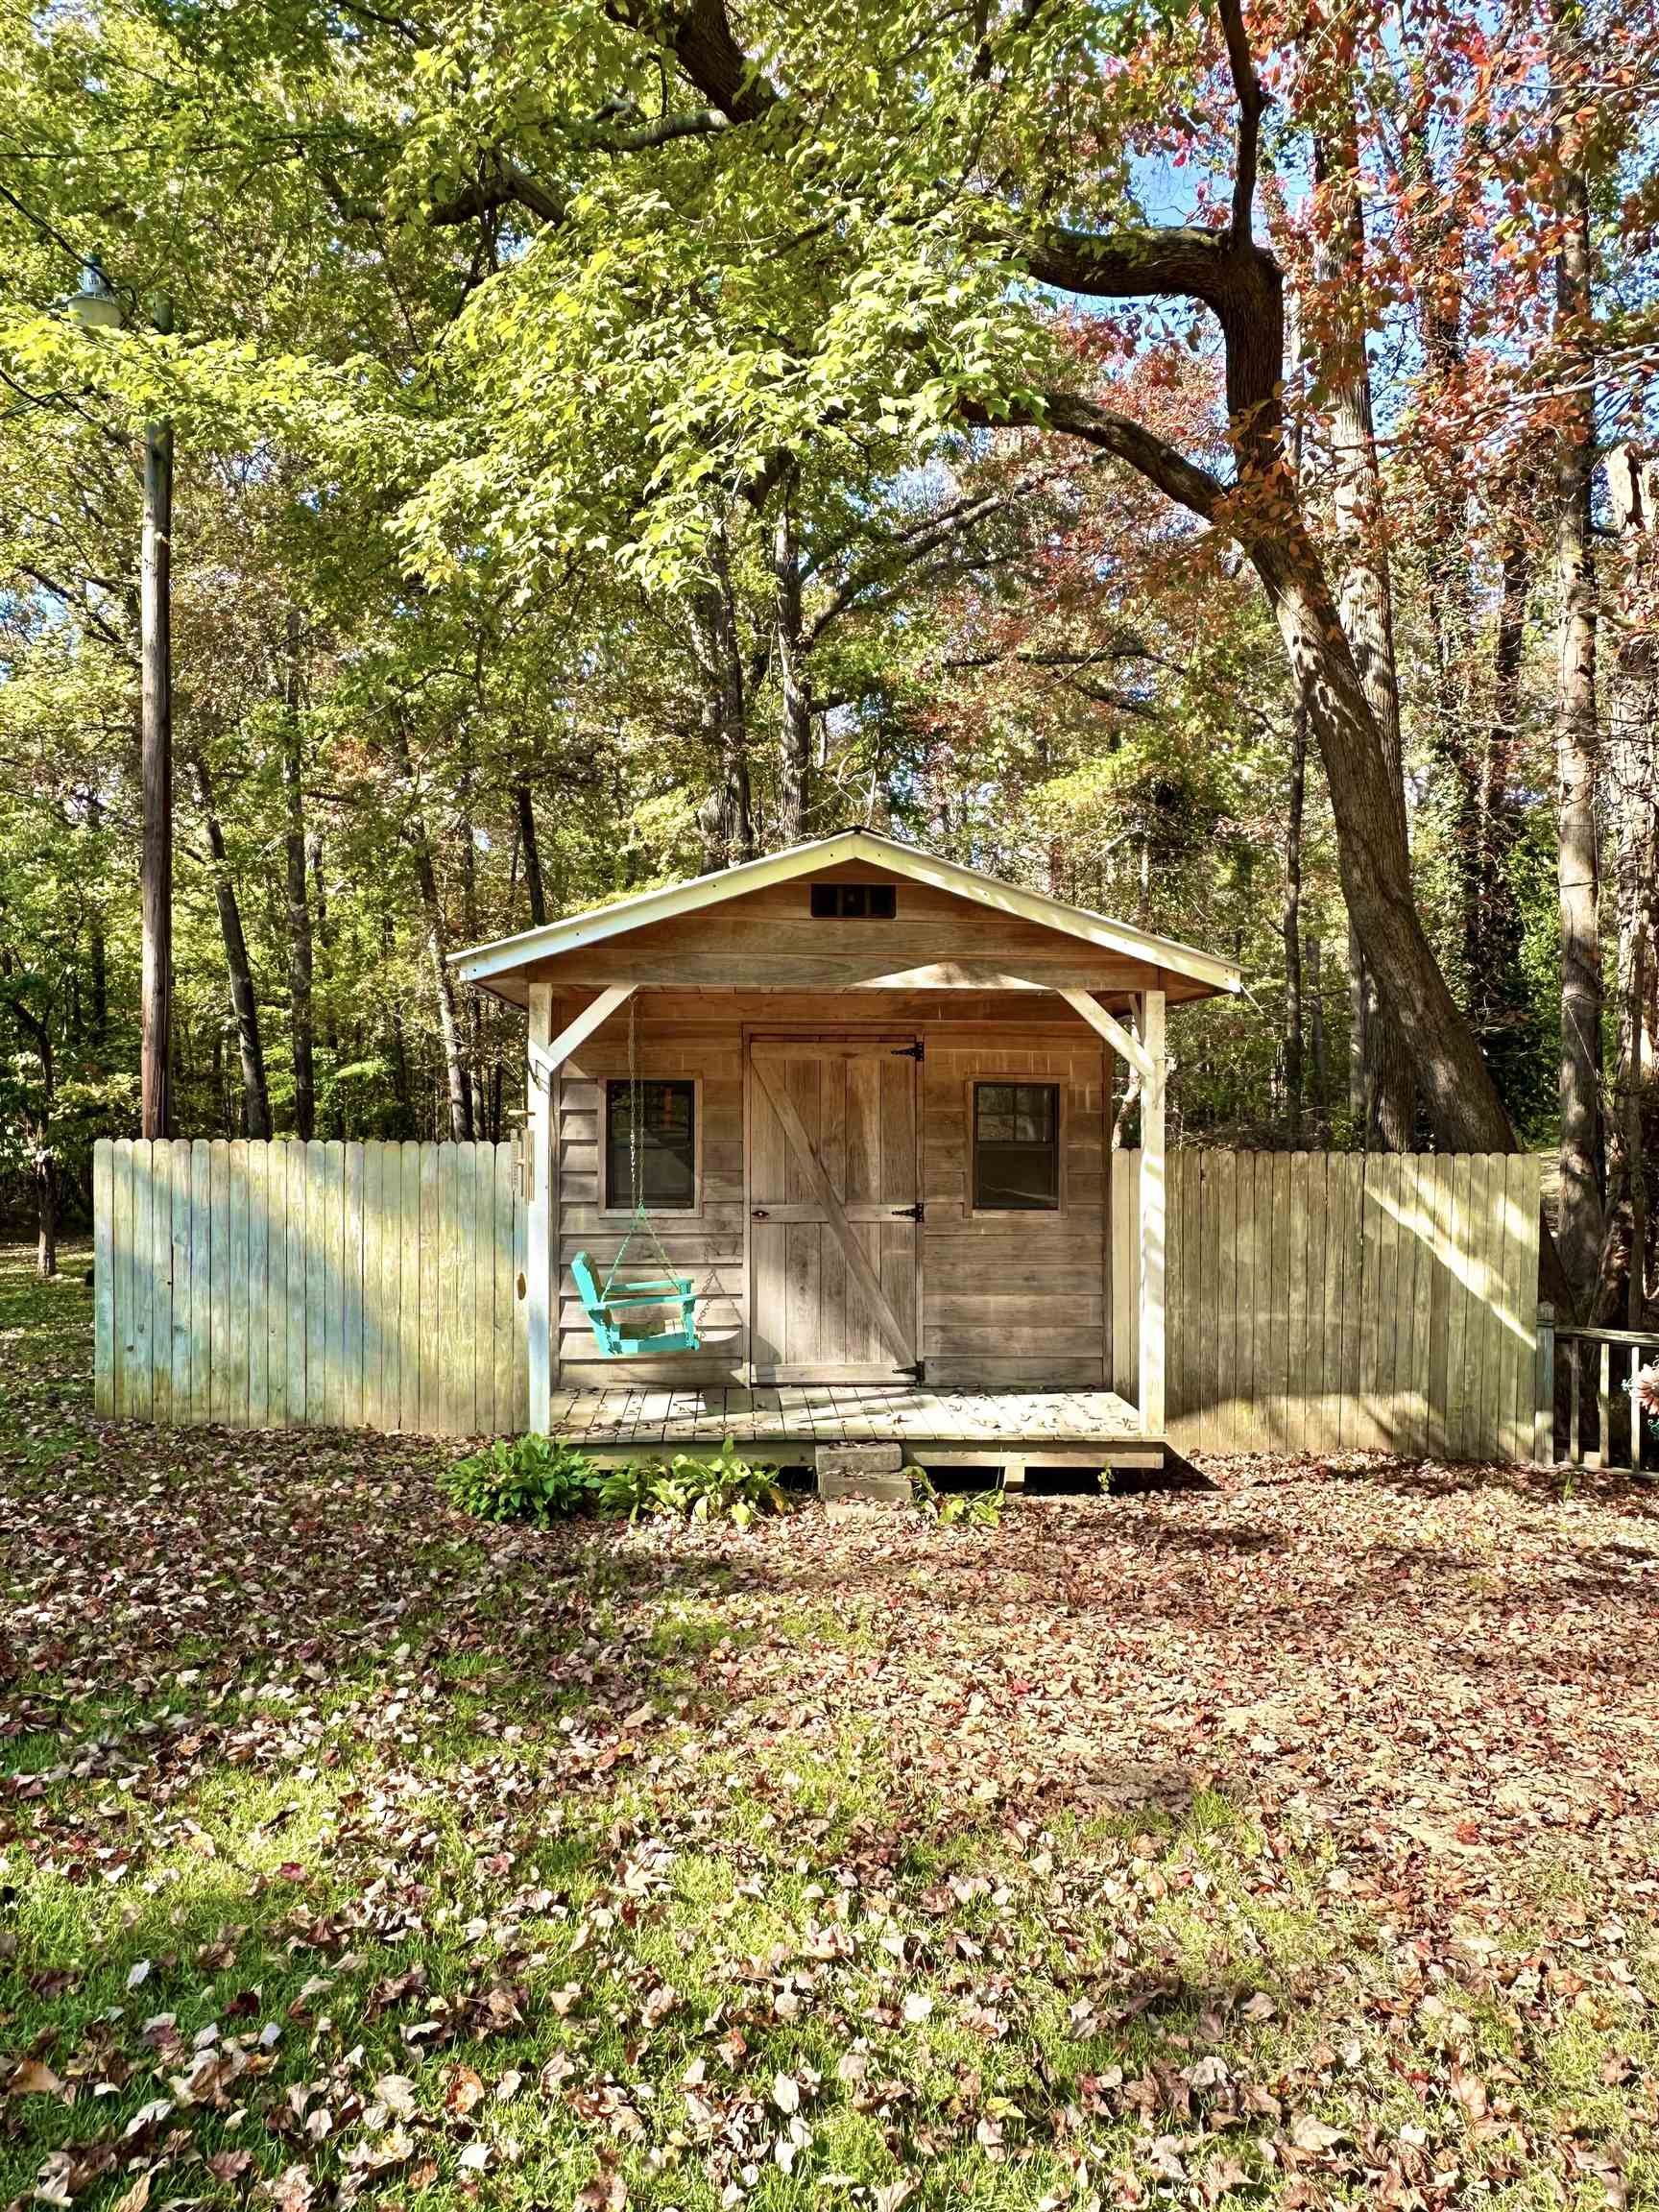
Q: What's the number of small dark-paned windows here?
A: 2